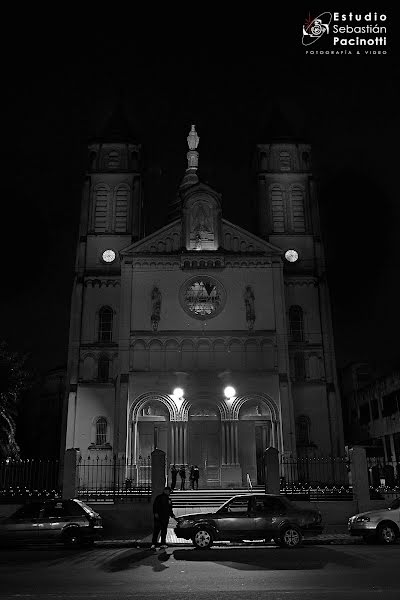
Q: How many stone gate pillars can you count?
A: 4